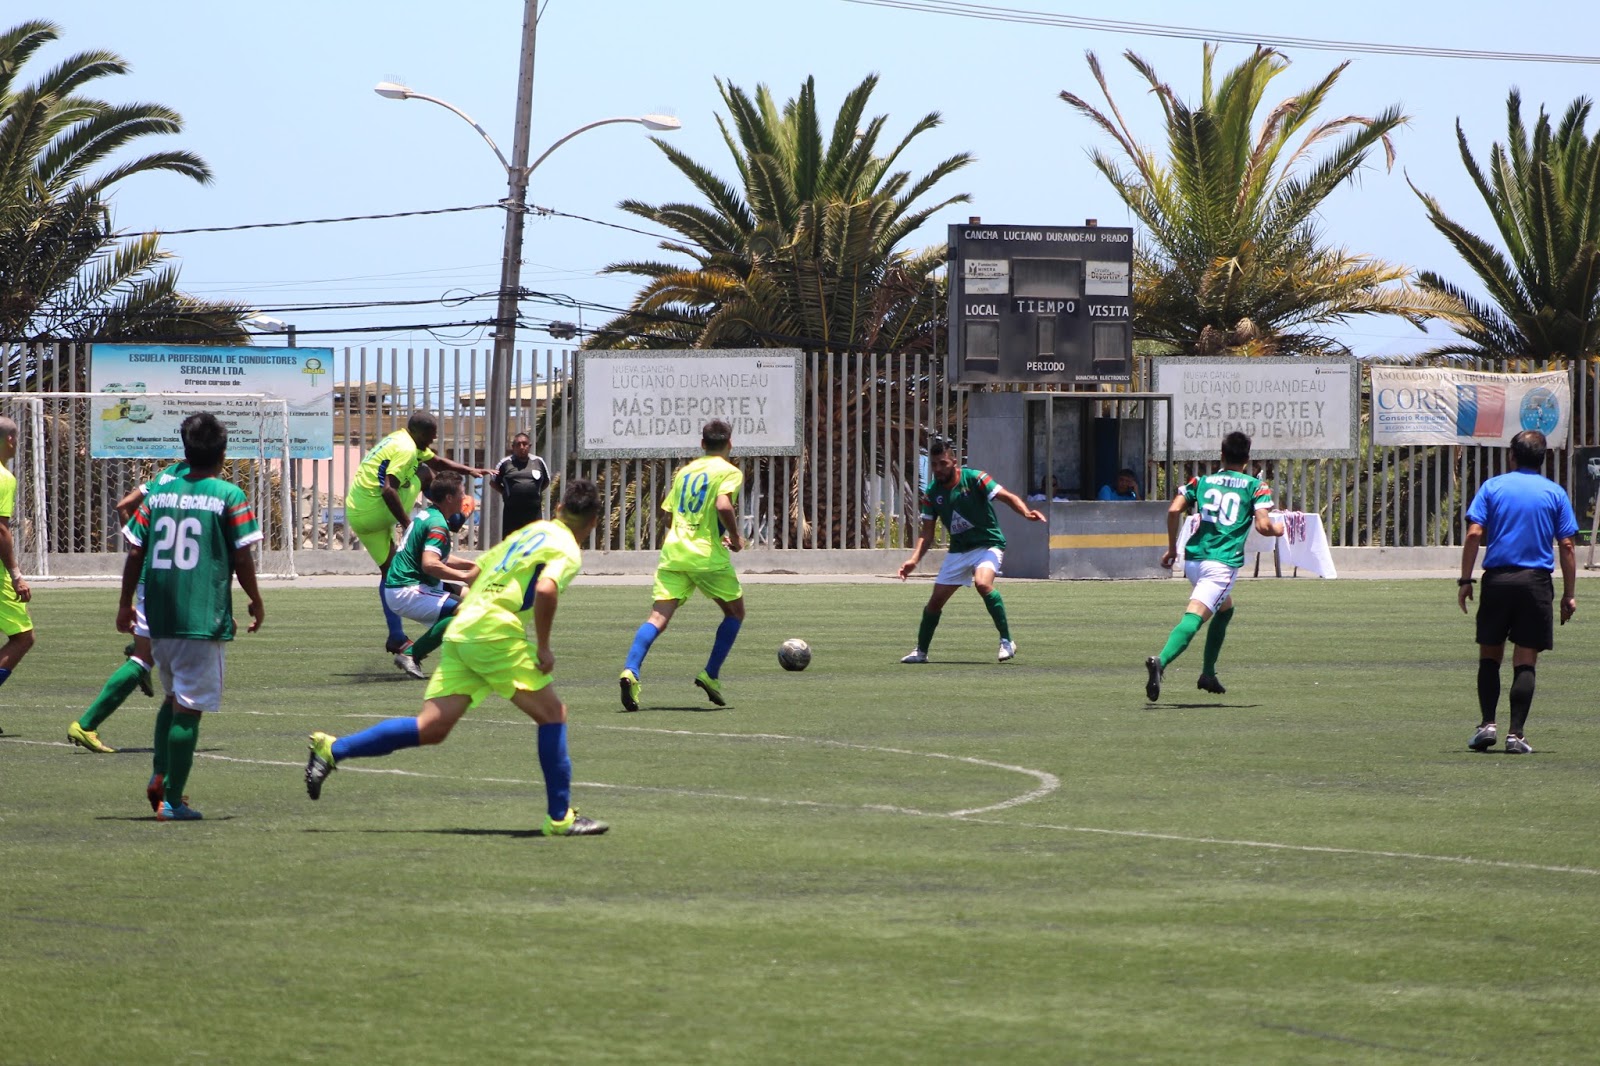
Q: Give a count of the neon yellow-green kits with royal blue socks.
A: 4